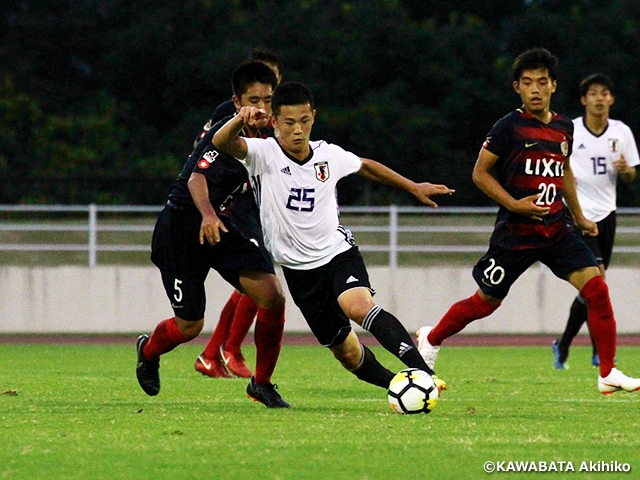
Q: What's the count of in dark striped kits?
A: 3